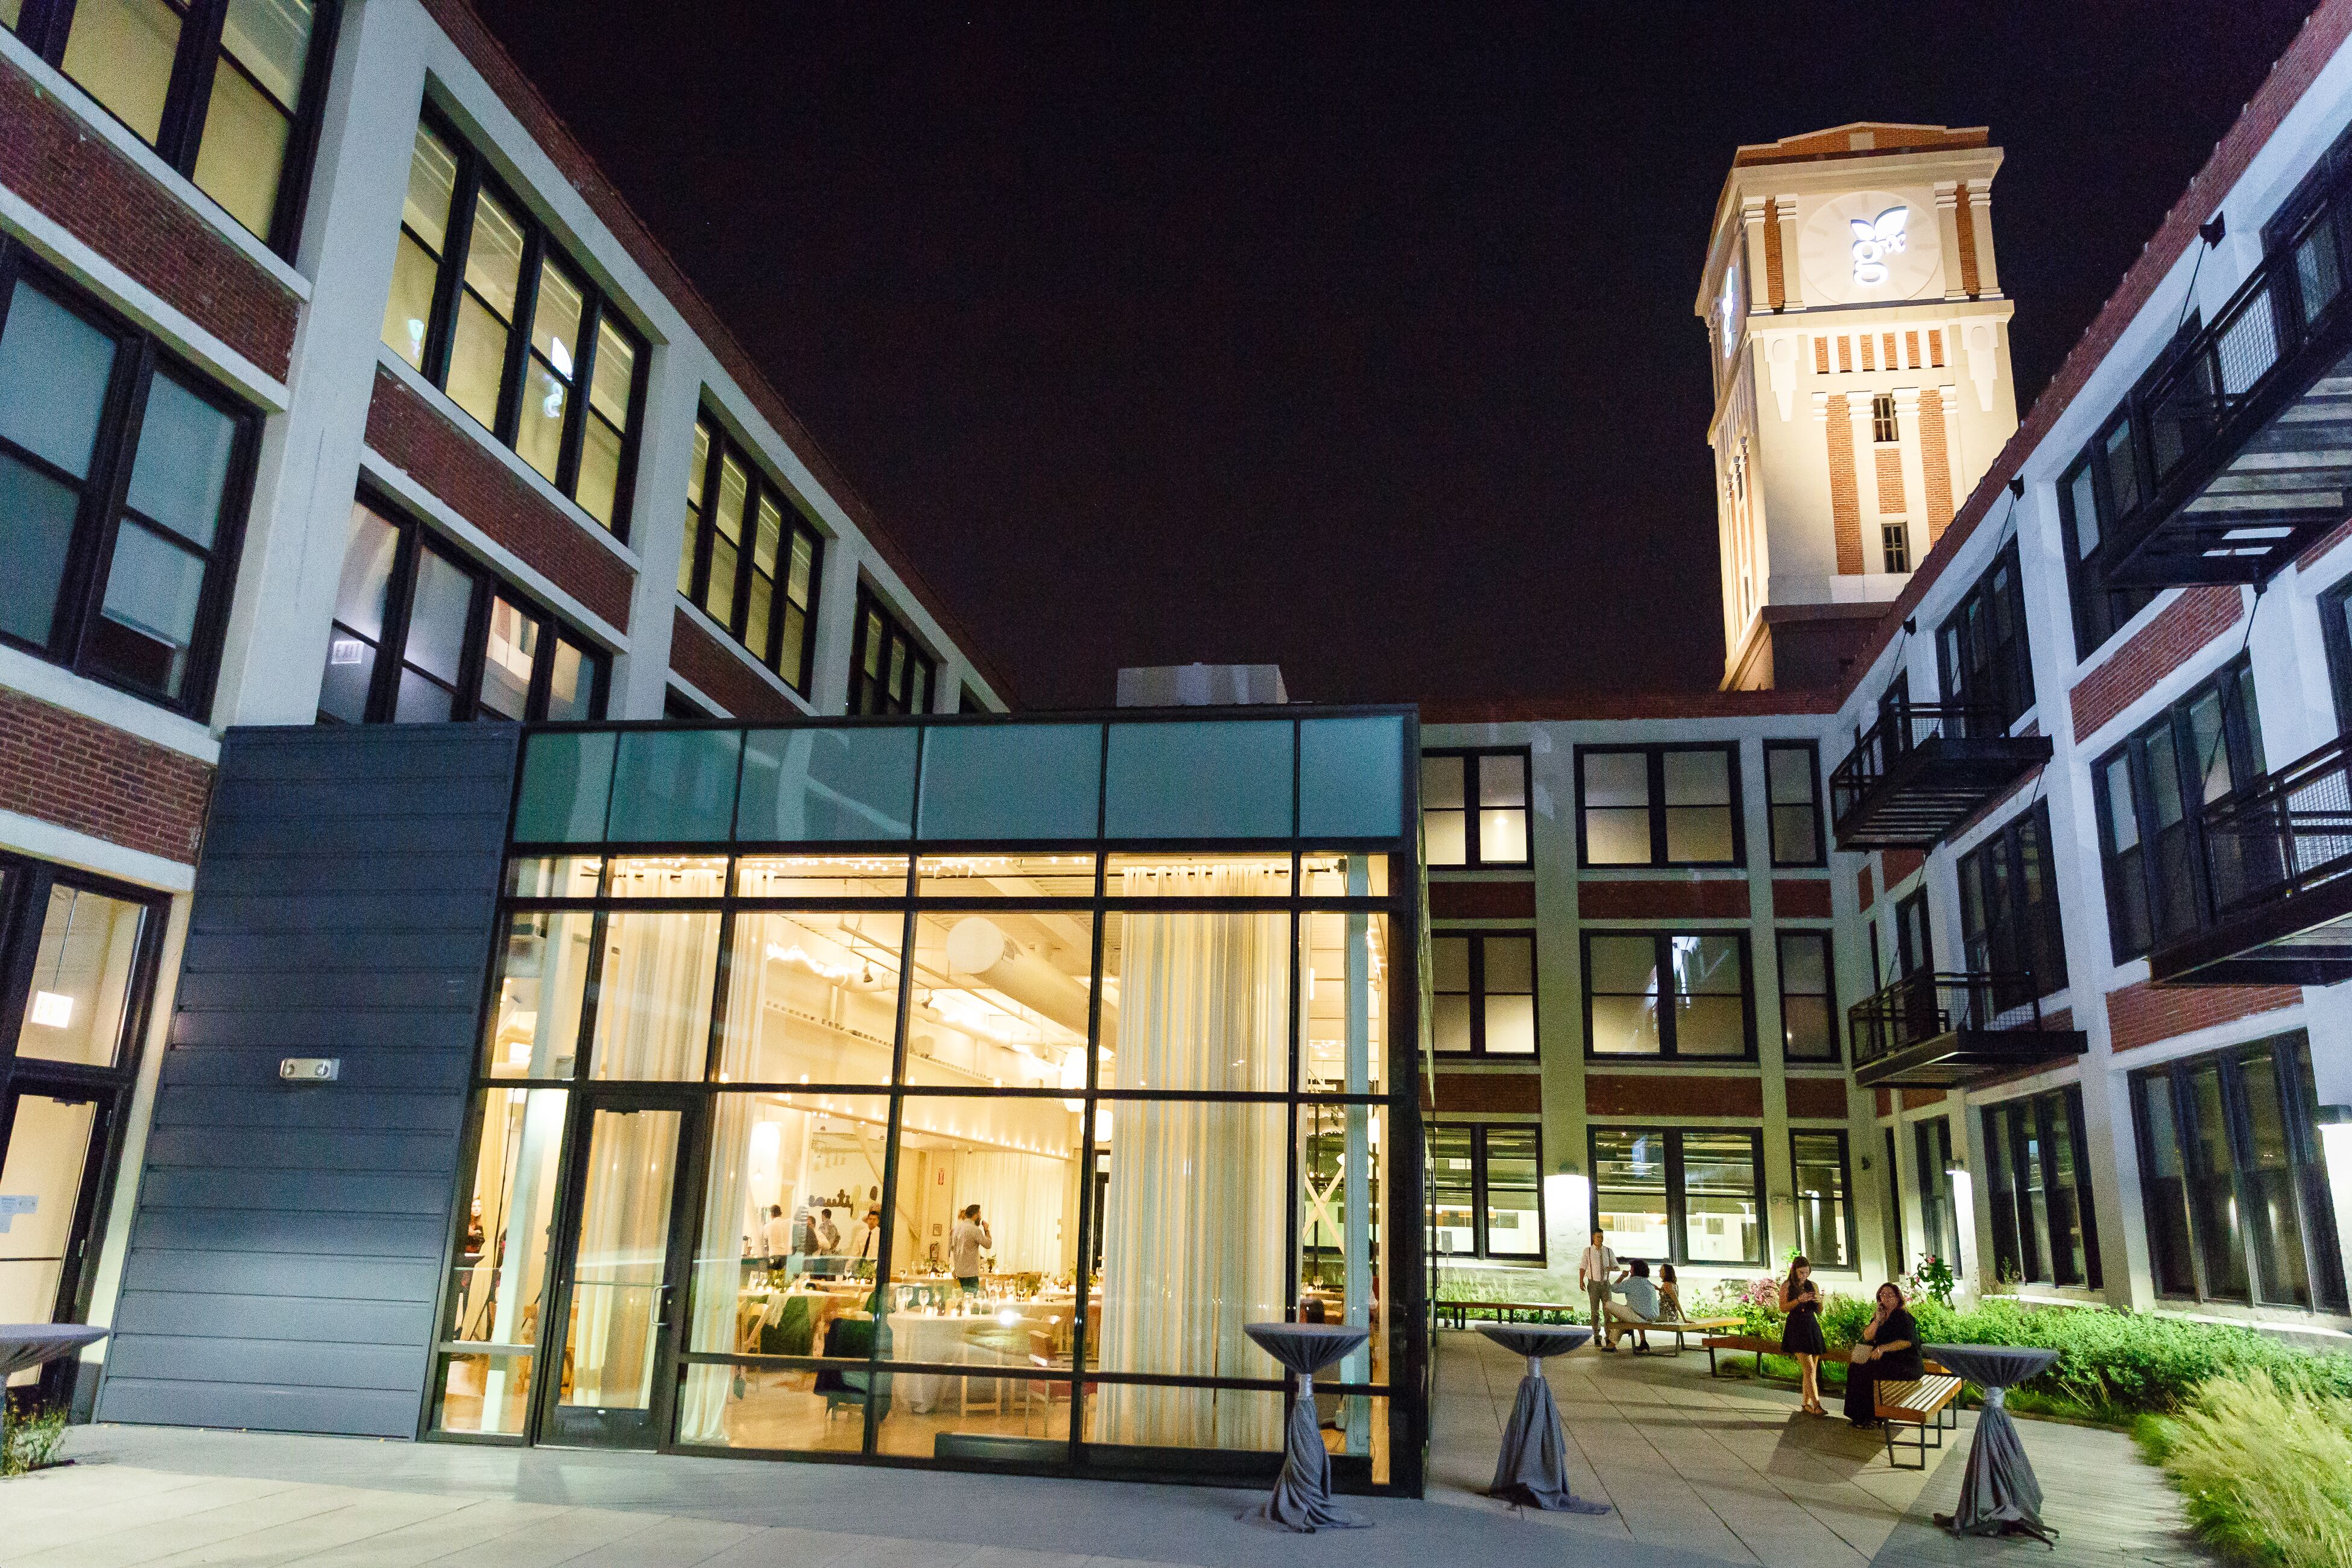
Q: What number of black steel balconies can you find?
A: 4